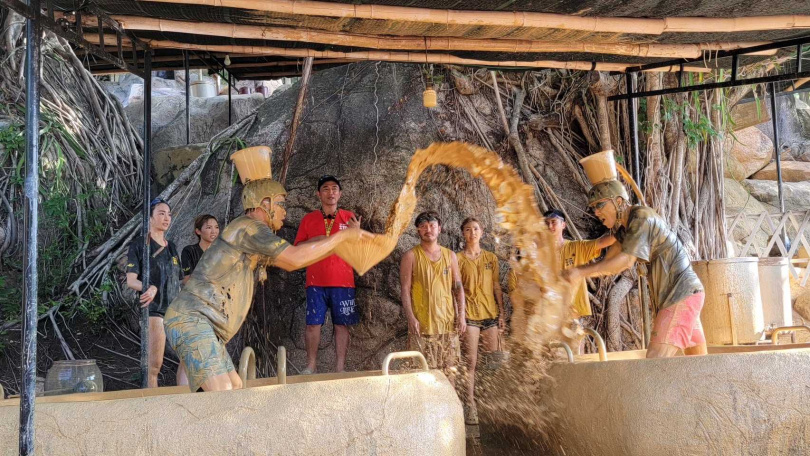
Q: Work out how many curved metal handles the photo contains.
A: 6